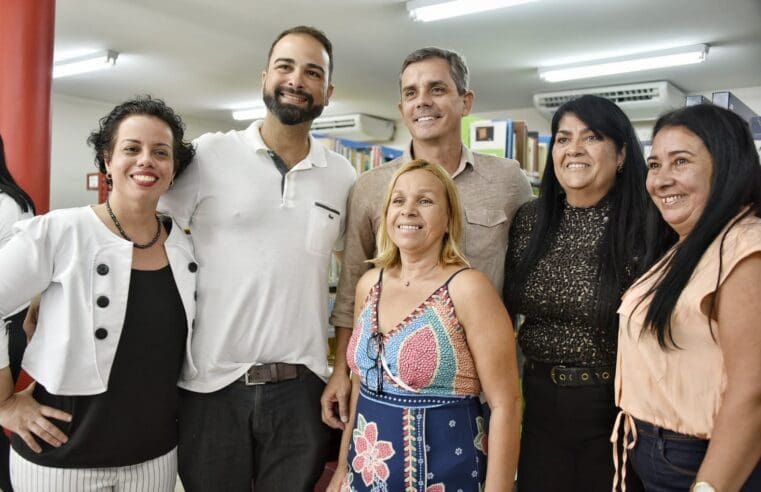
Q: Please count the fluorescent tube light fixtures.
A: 4